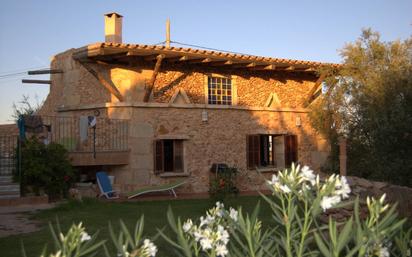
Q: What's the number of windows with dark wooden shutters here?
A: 2